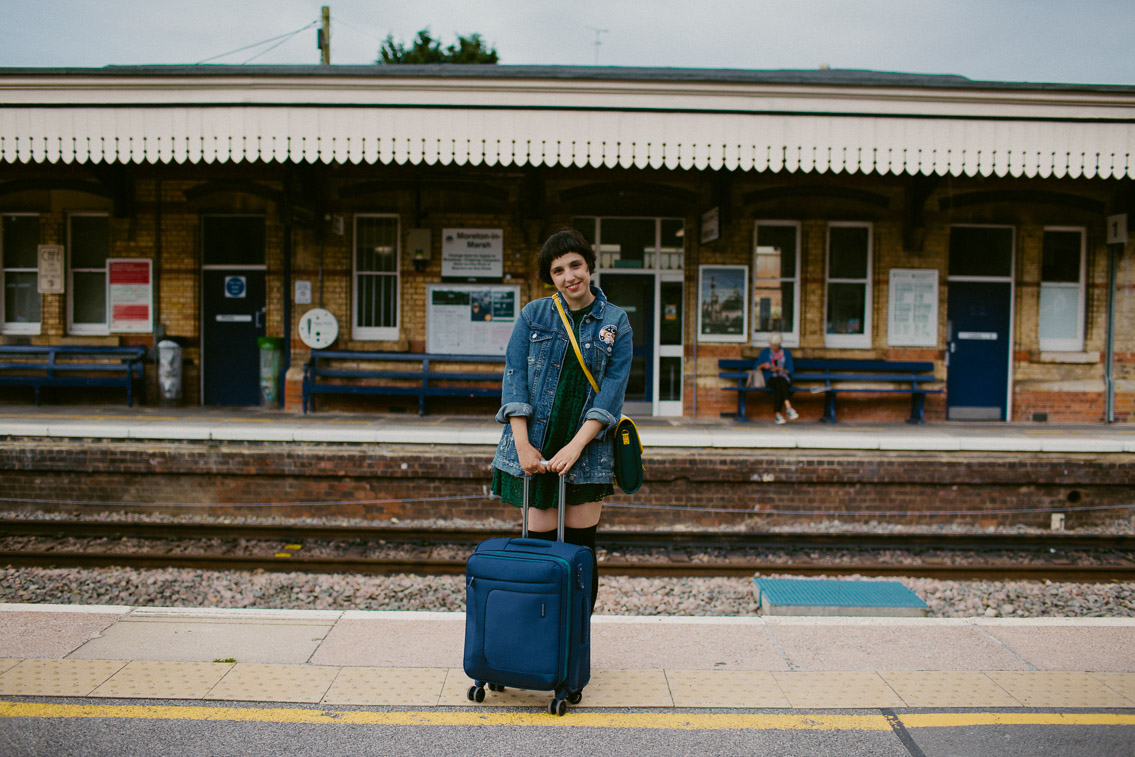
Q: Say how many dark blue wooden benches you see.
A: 3